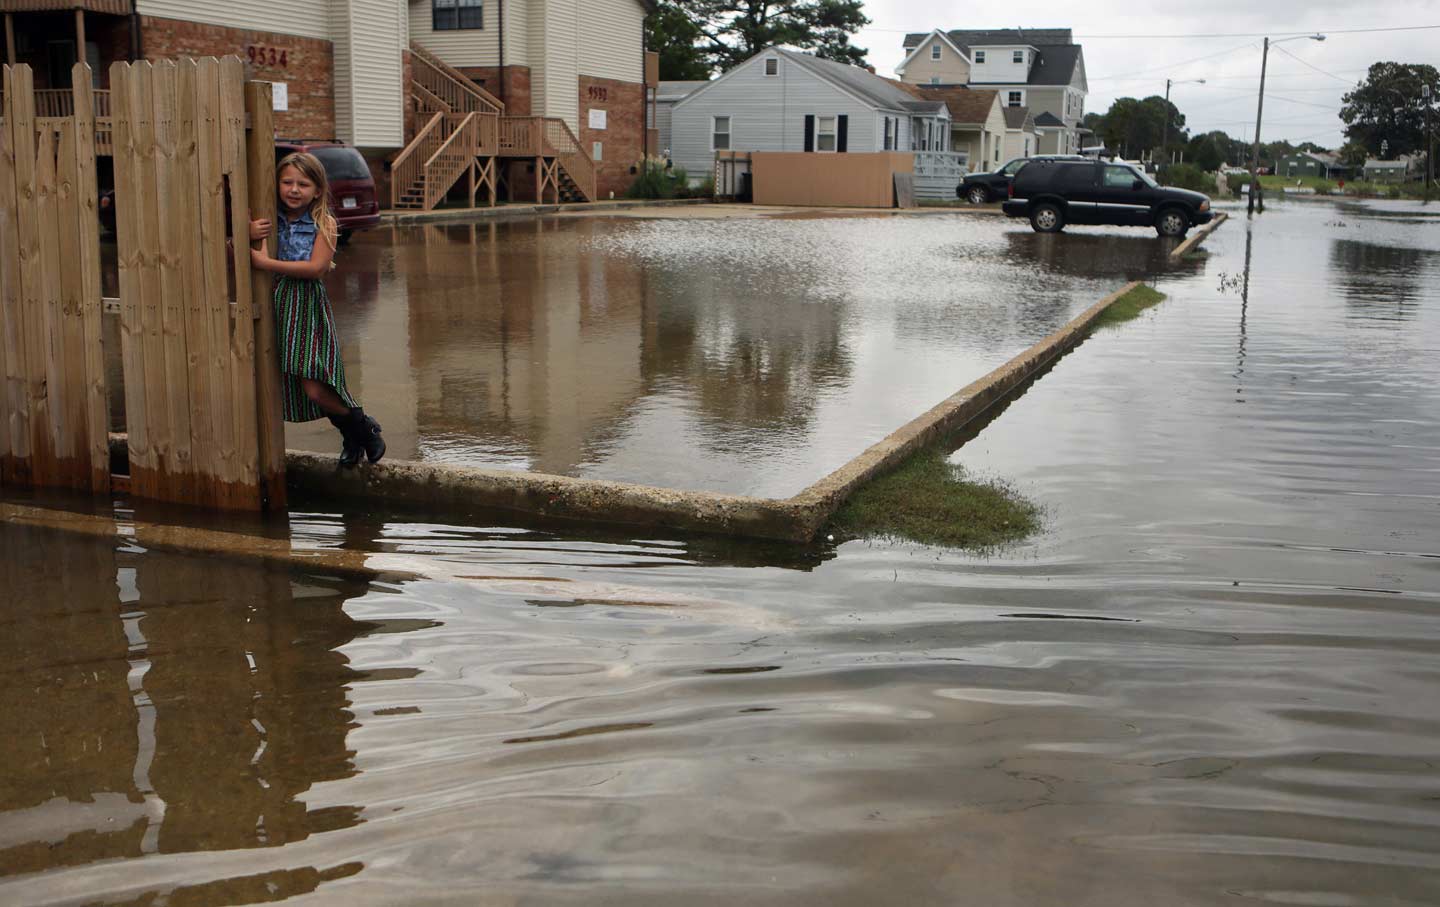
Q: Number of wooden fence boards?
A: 11